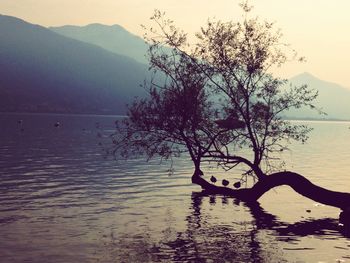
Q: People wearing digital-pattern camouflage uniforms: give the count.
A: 0